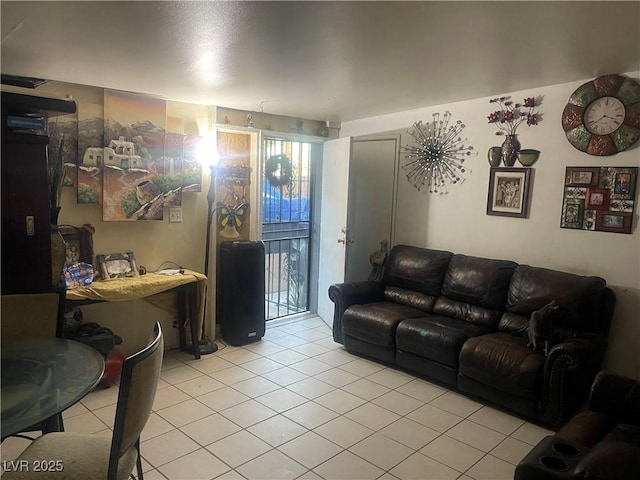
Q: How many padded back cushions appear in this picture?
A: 3